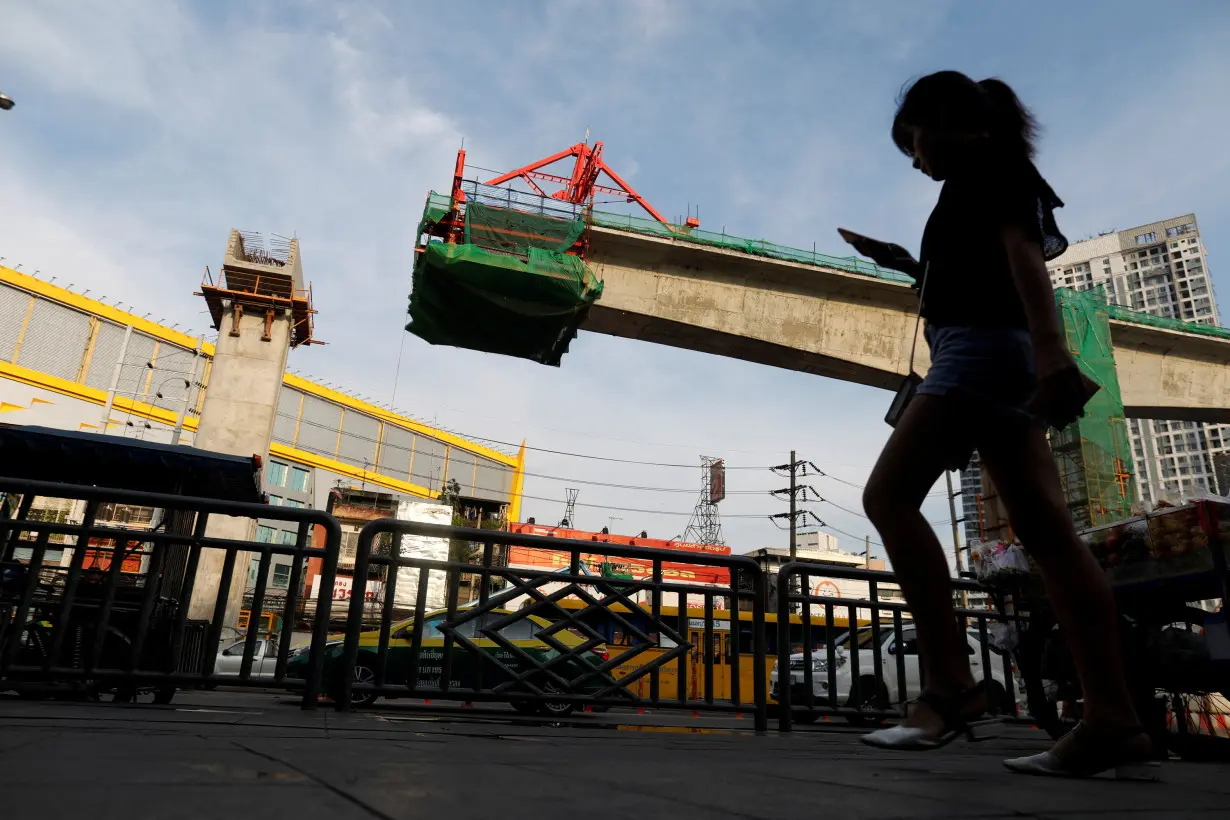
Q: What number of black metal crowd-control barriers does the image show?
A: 3